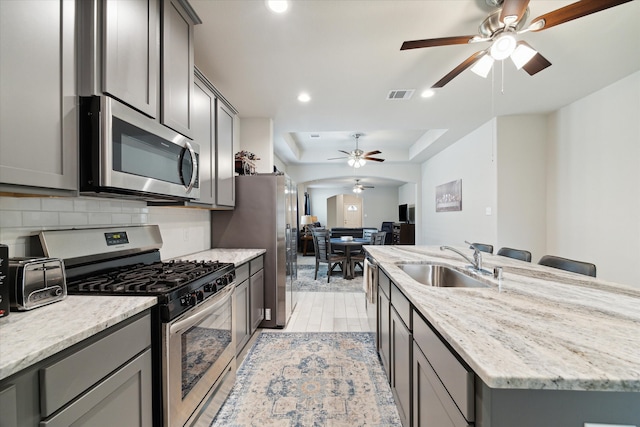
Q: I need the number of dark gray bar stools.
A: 3